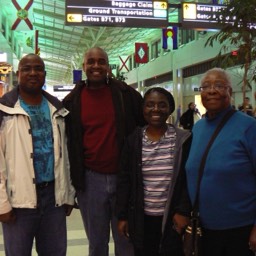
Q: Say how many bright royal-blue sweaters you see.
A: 1